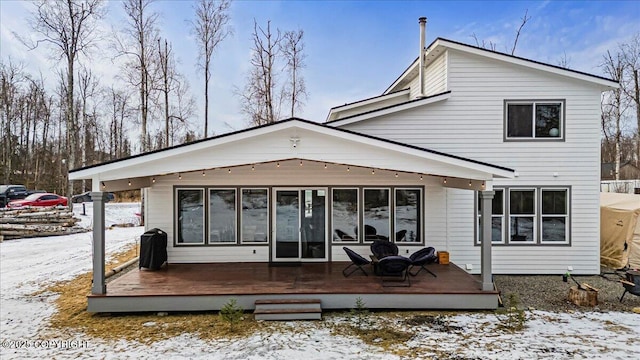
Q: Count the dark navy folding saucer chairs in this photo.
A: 4